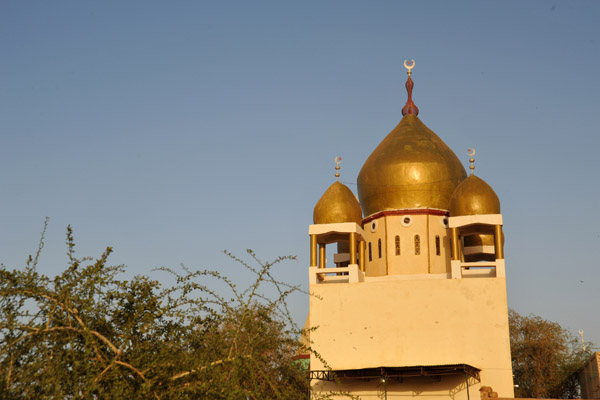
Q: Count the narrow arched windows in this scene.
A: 5